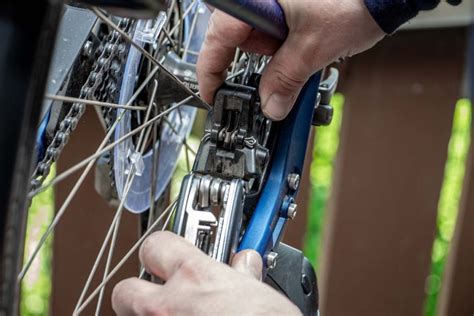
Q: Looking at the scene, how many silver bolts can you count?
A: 3